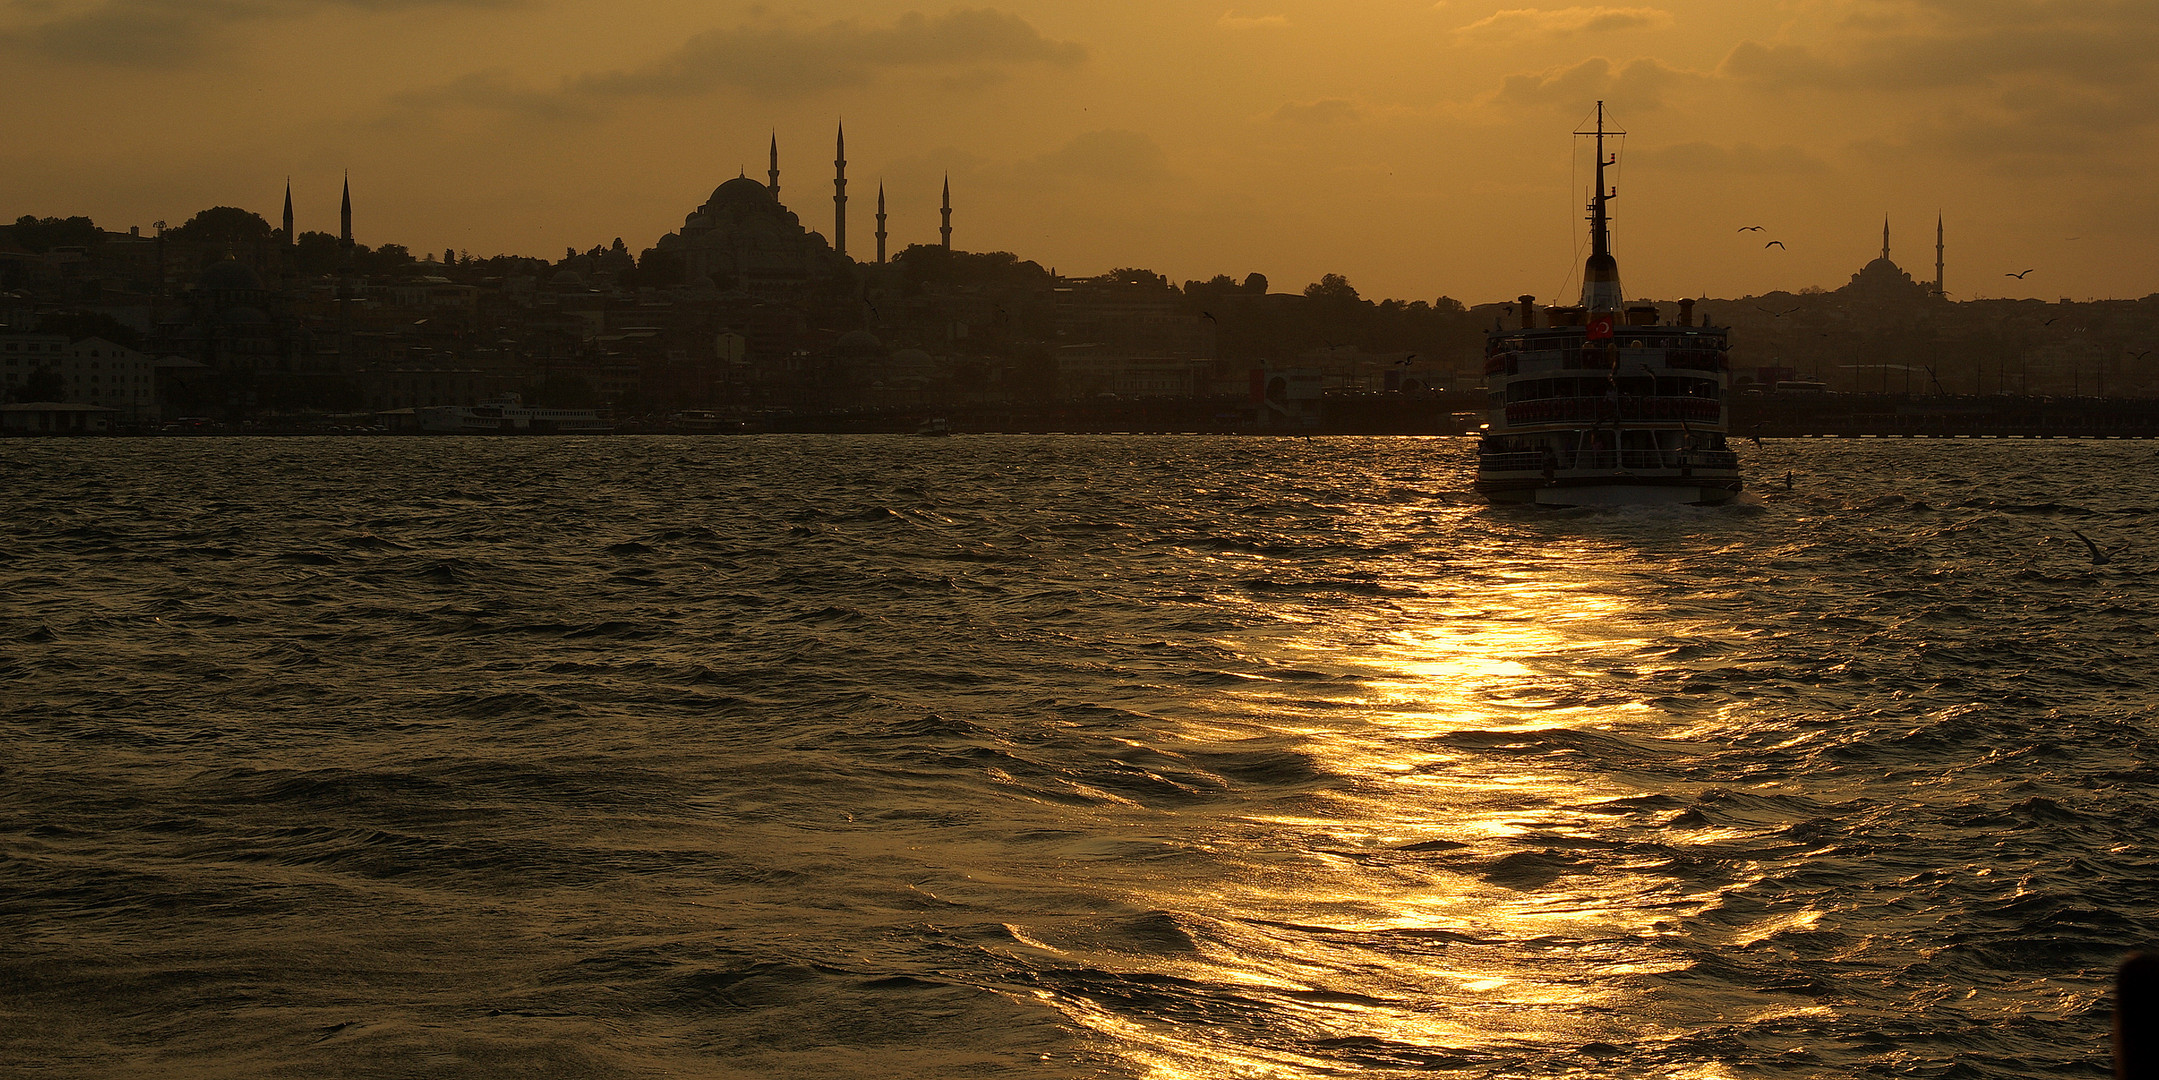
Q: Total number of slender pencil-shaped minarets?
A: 8